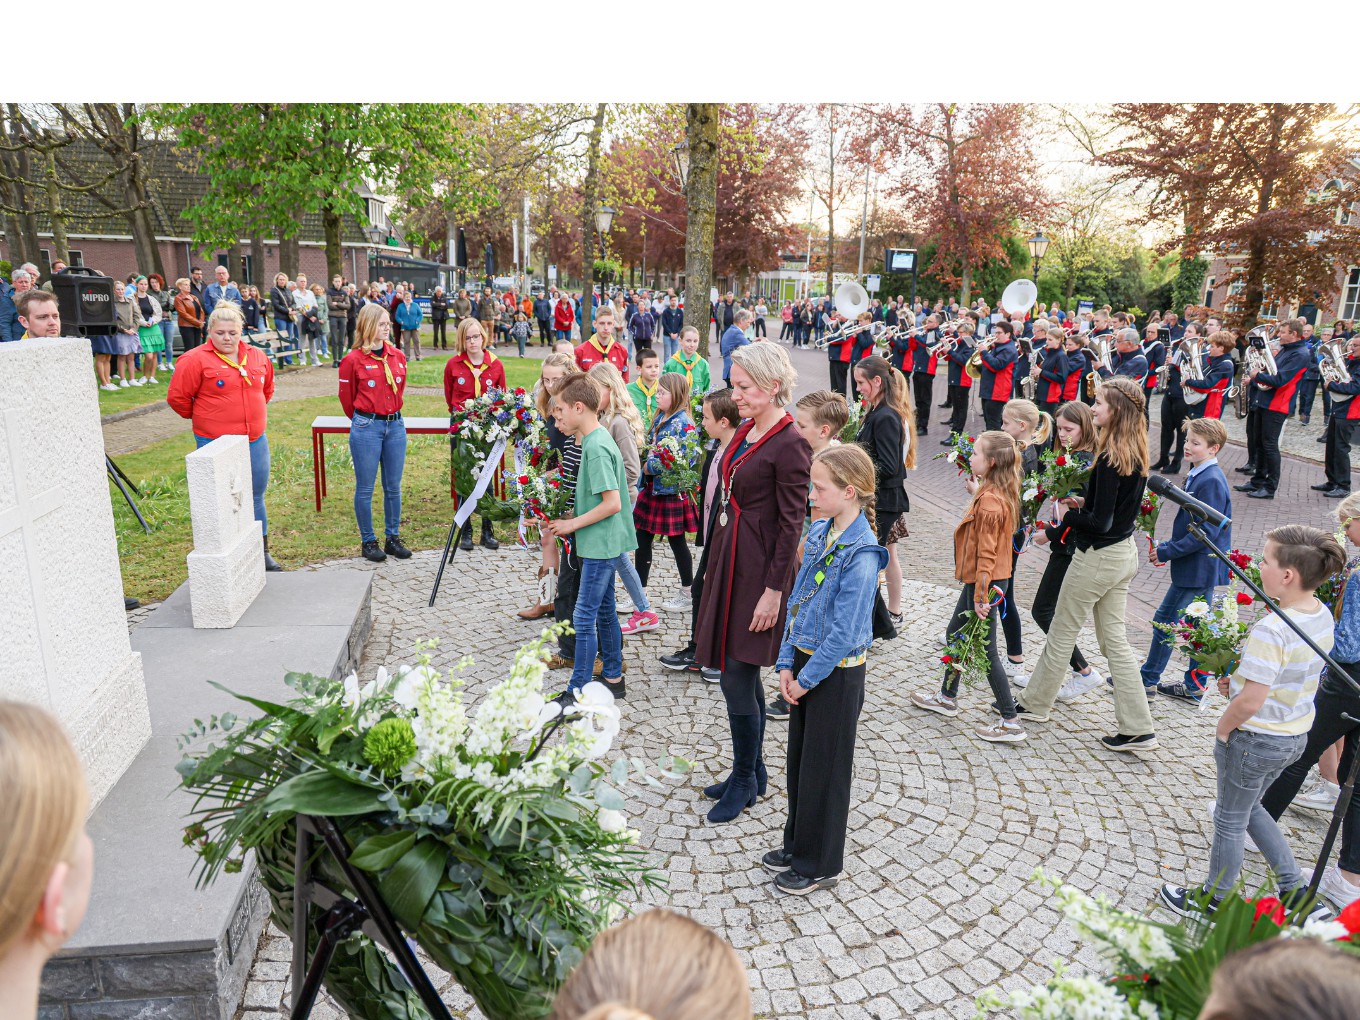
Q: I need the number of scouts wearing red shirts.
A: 4